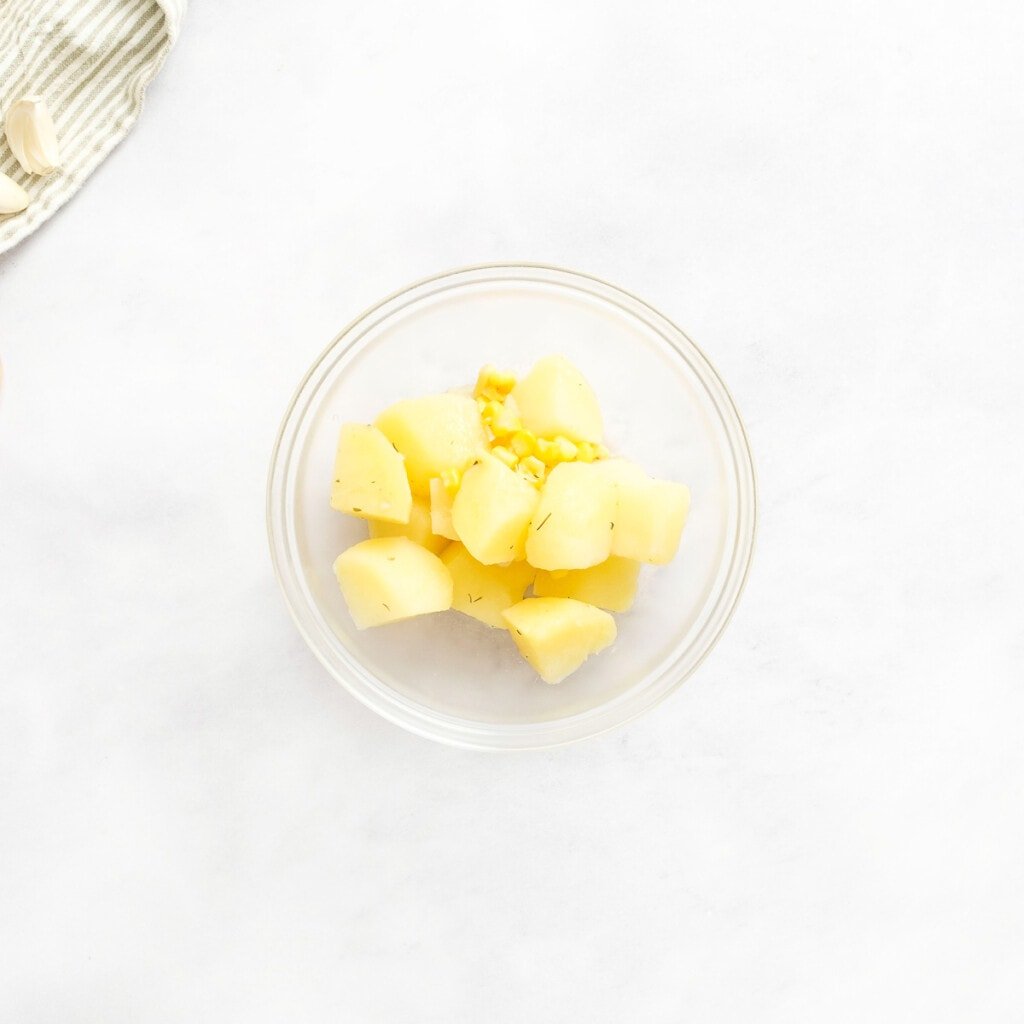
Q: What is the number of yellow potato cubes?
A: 11